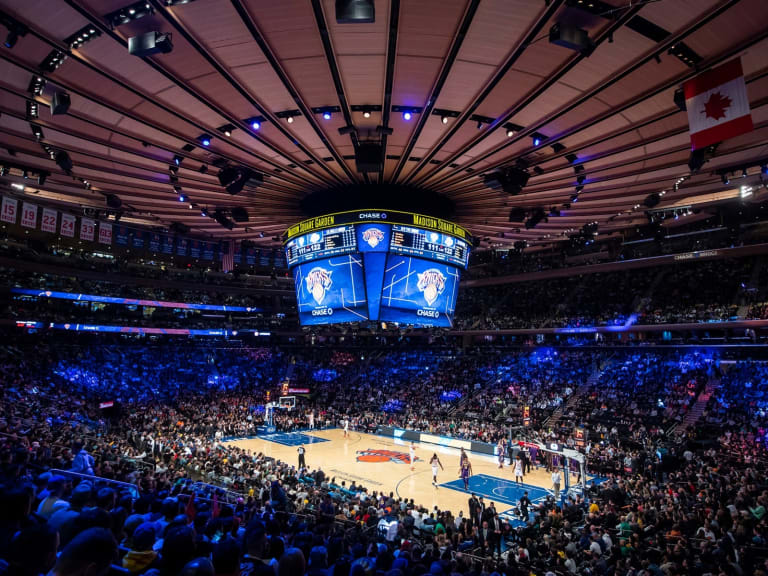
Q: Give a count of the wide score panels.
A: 2